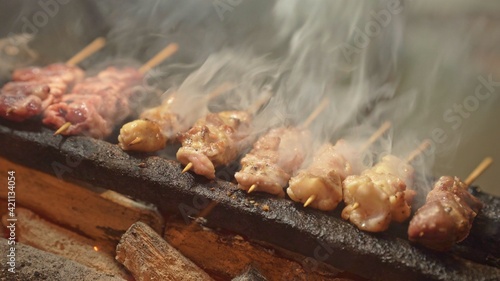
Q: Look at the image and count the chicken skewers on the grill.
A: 8